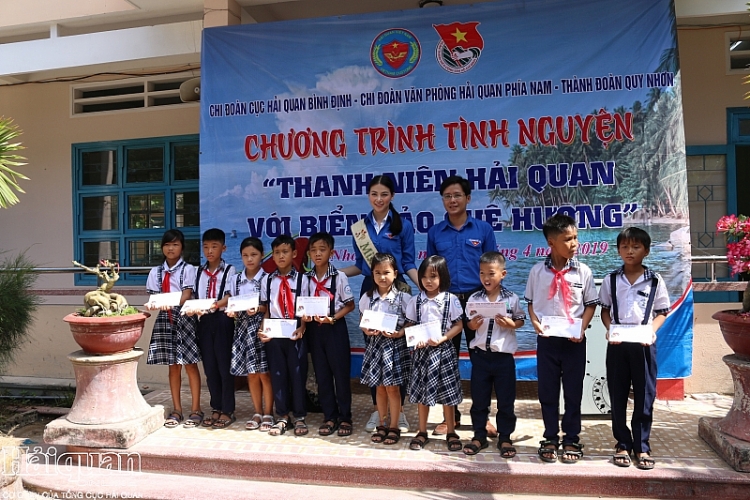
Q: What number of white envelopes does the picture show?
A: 10